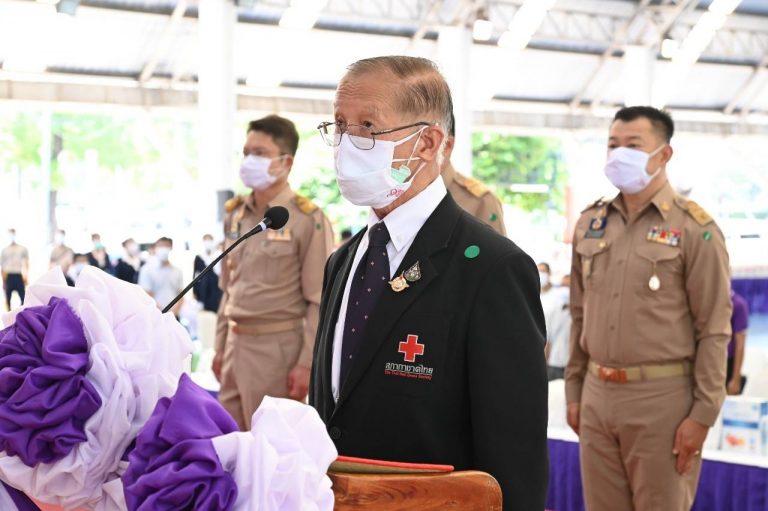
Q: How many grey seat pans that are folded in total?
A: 0